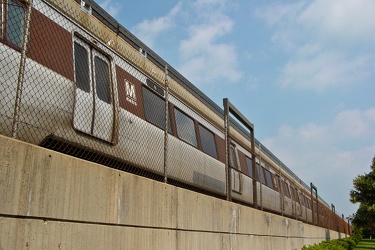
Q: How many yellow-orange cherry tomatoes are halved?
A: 0